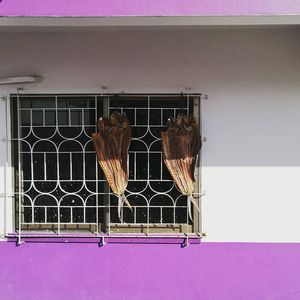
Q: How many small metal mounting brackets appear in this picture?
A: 14